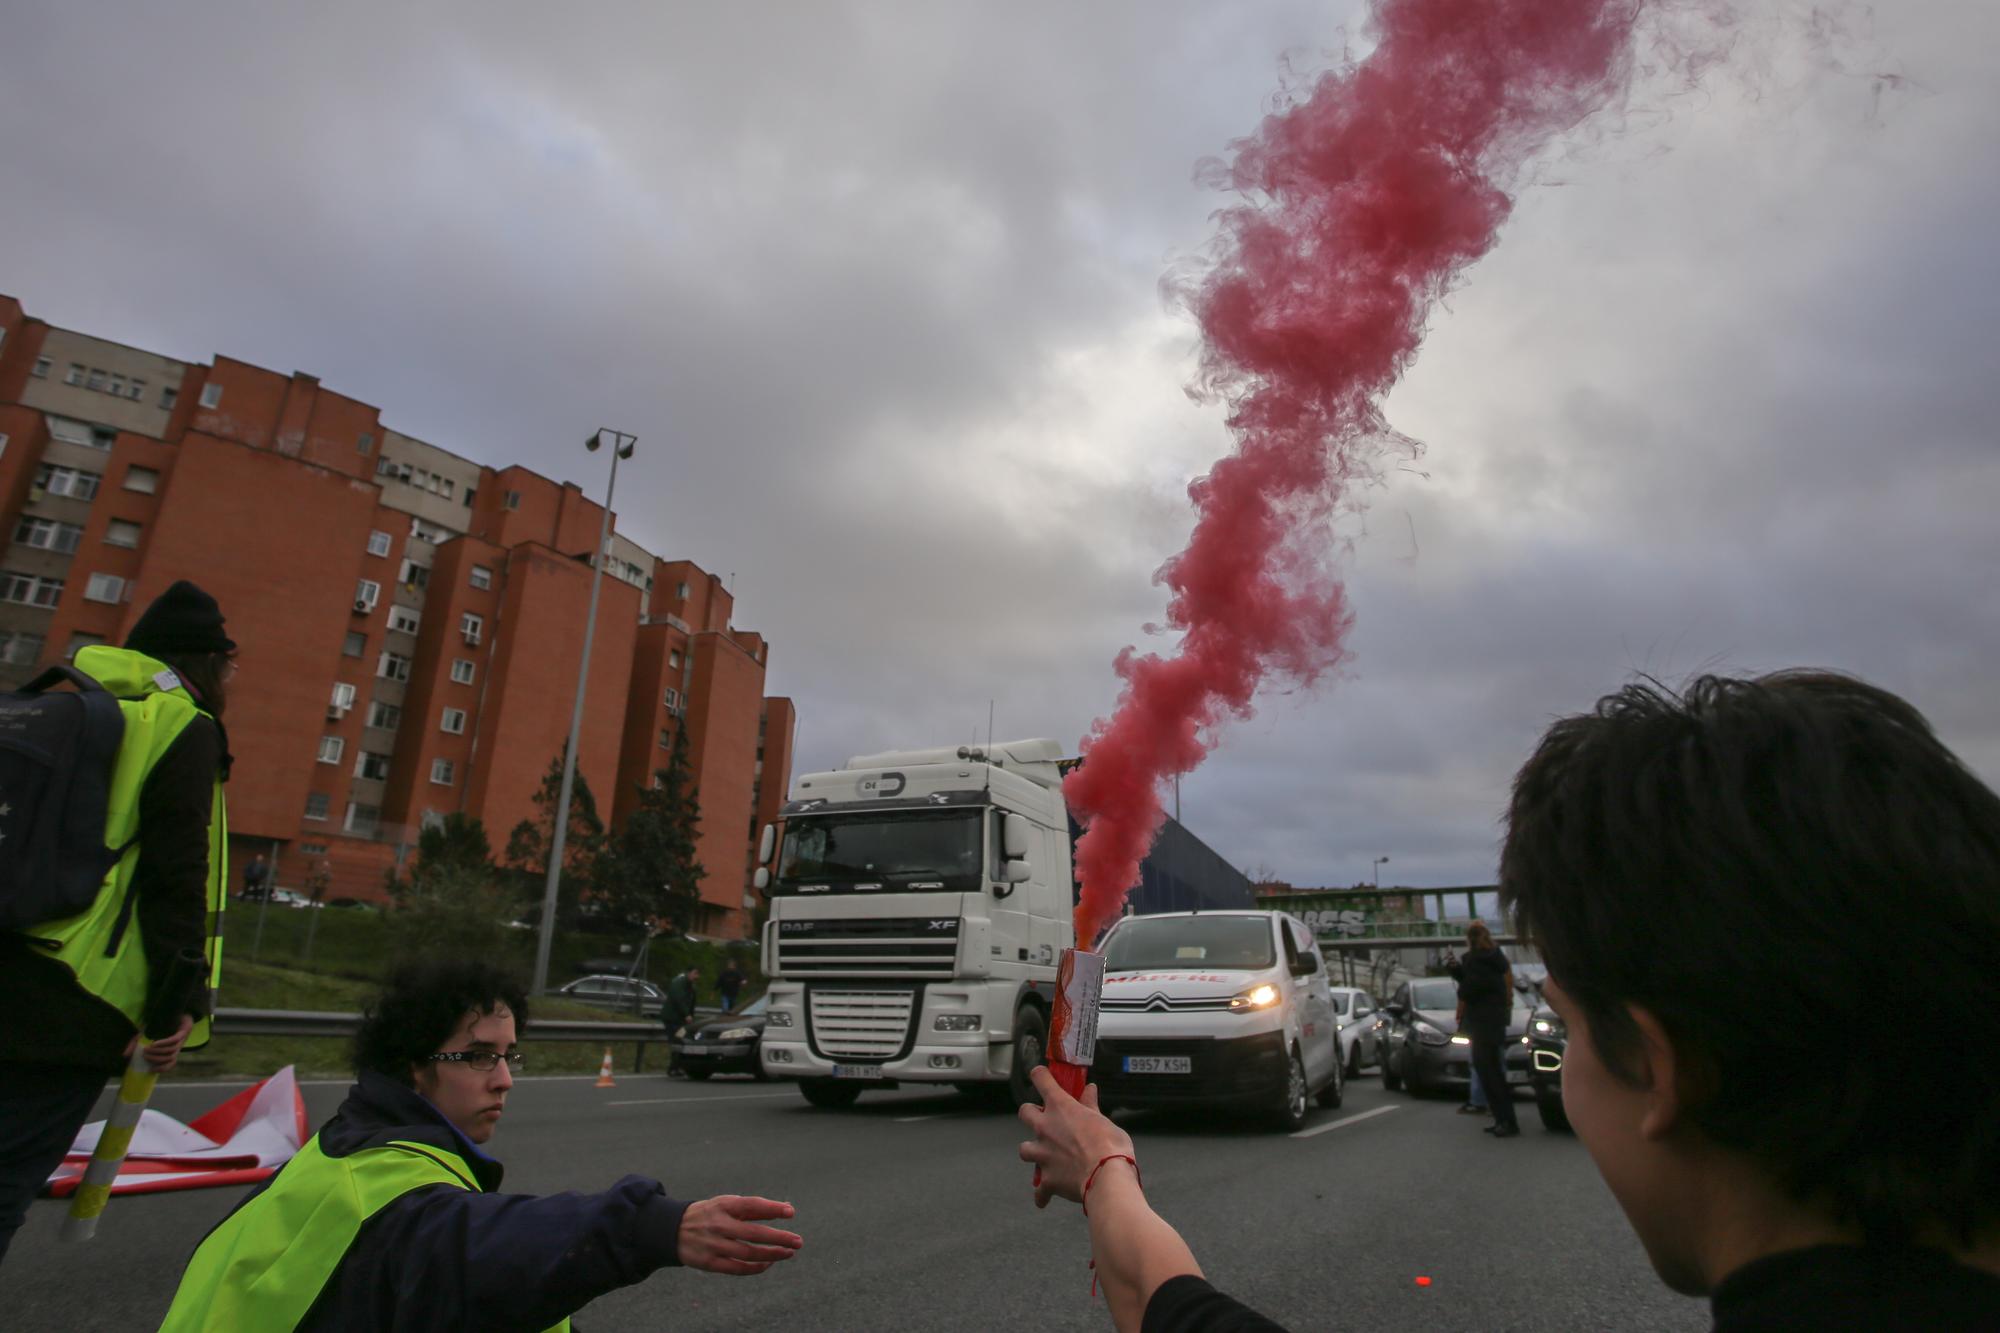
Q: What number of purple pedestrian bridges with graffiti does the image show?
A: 0